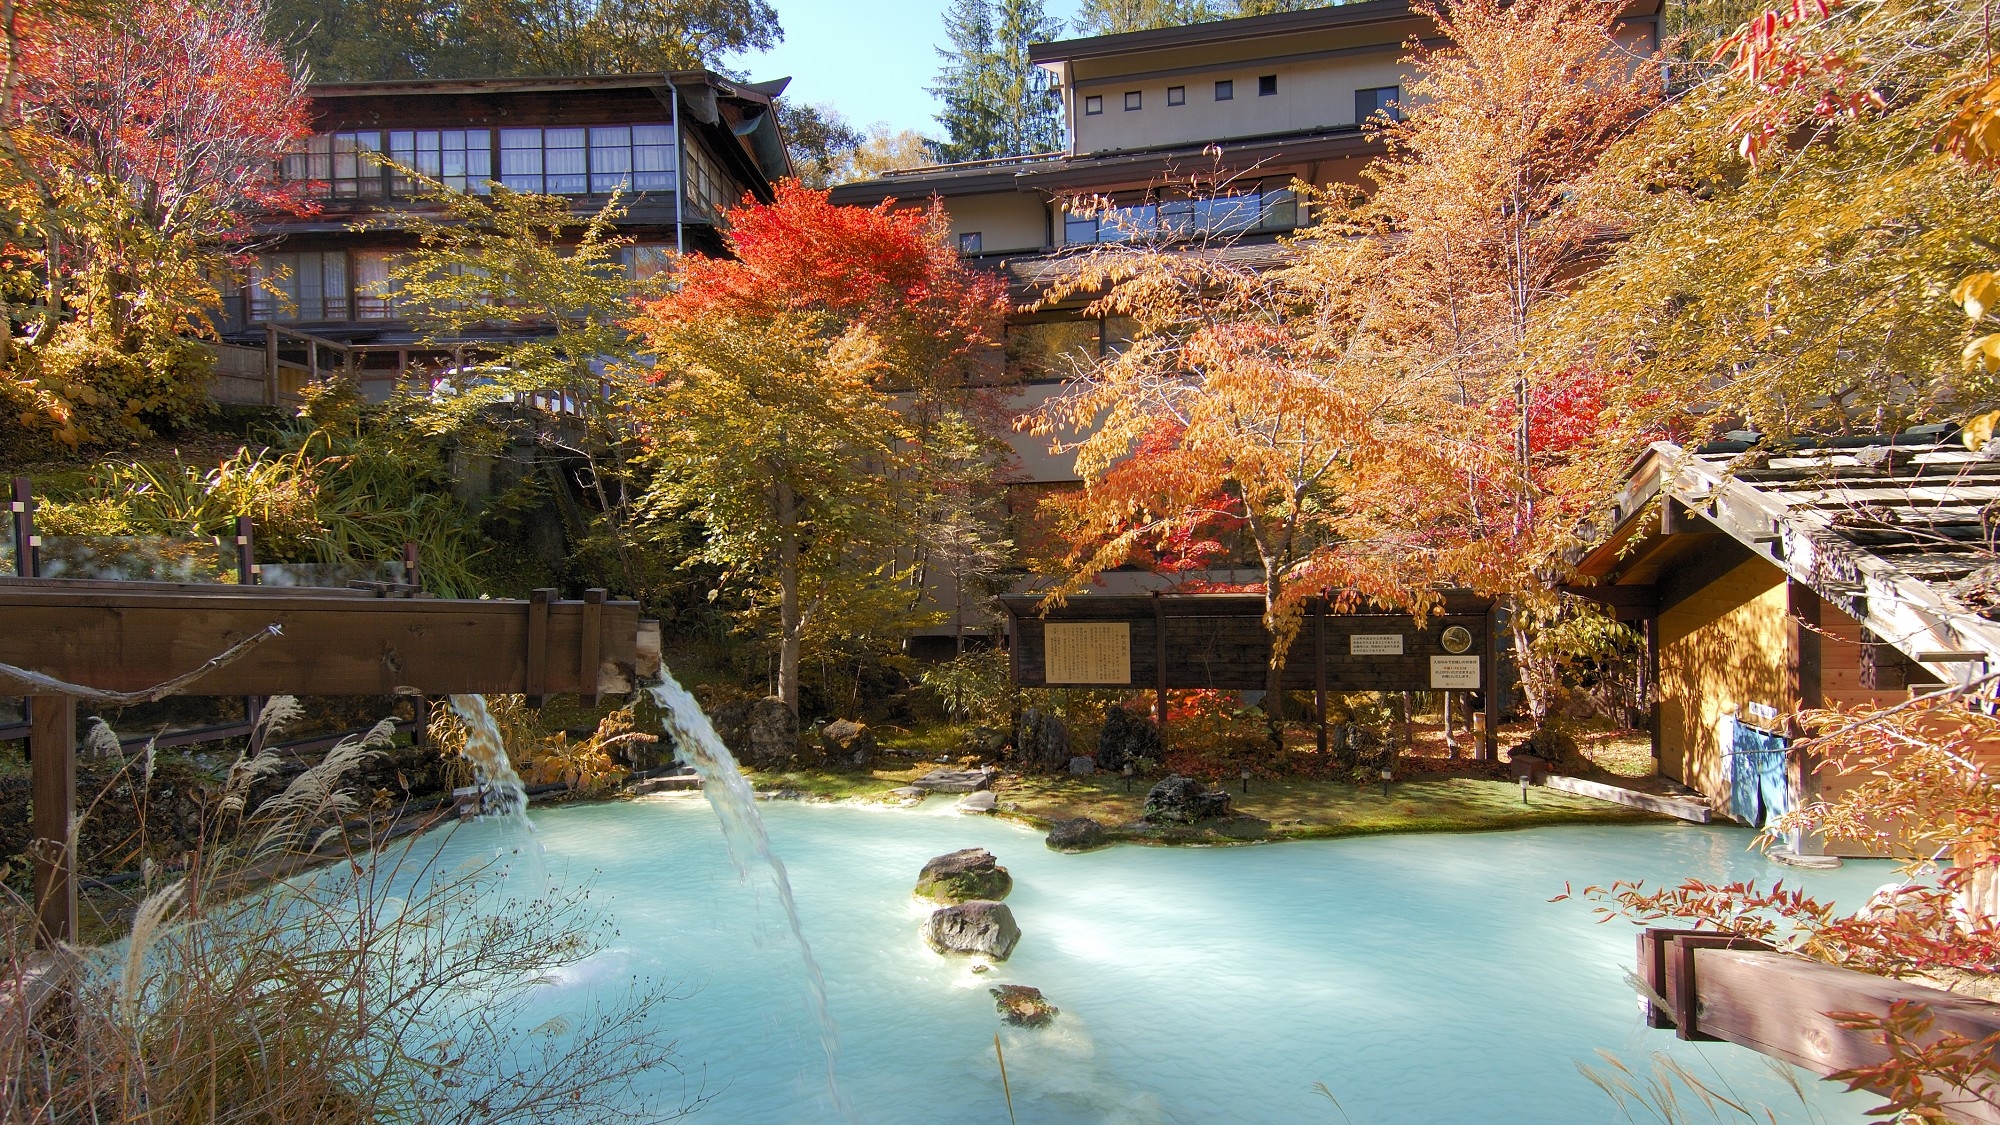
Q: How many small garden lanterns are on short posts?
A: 5